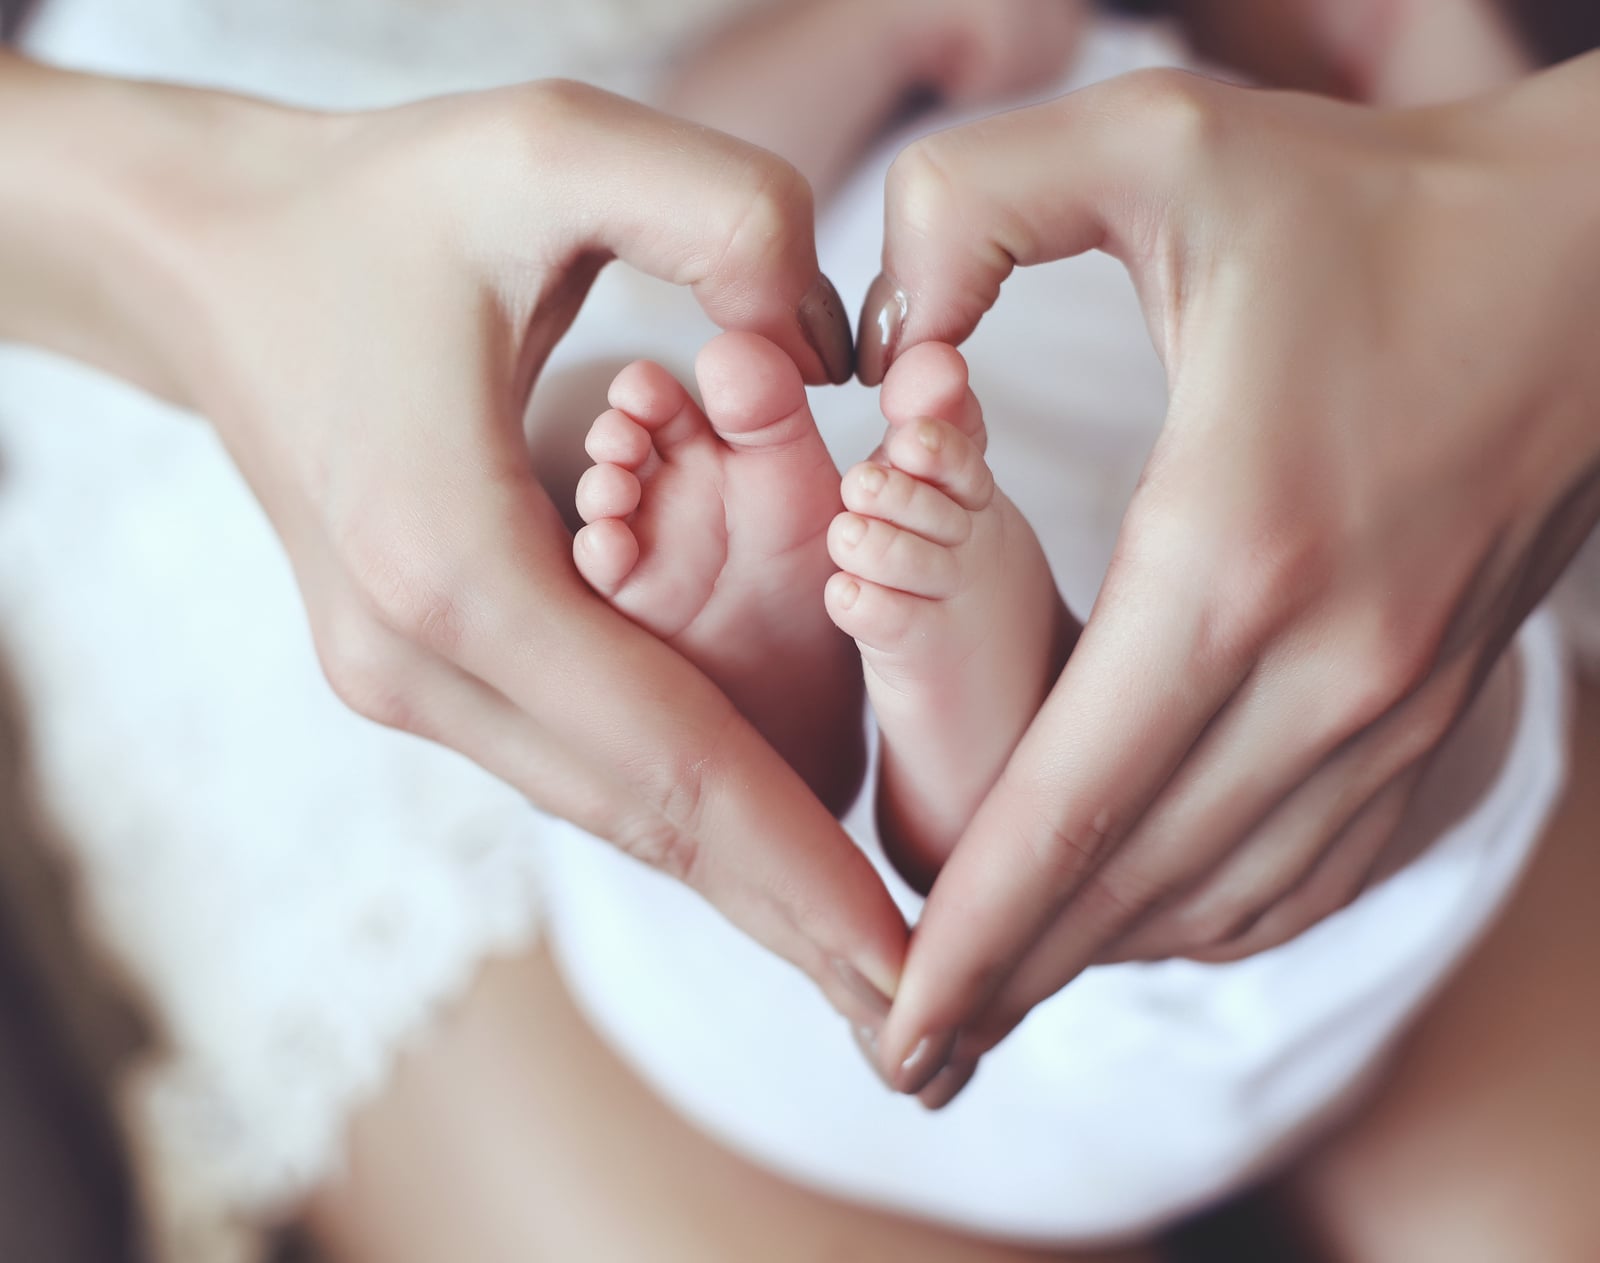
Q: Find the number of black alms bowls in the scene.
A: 0